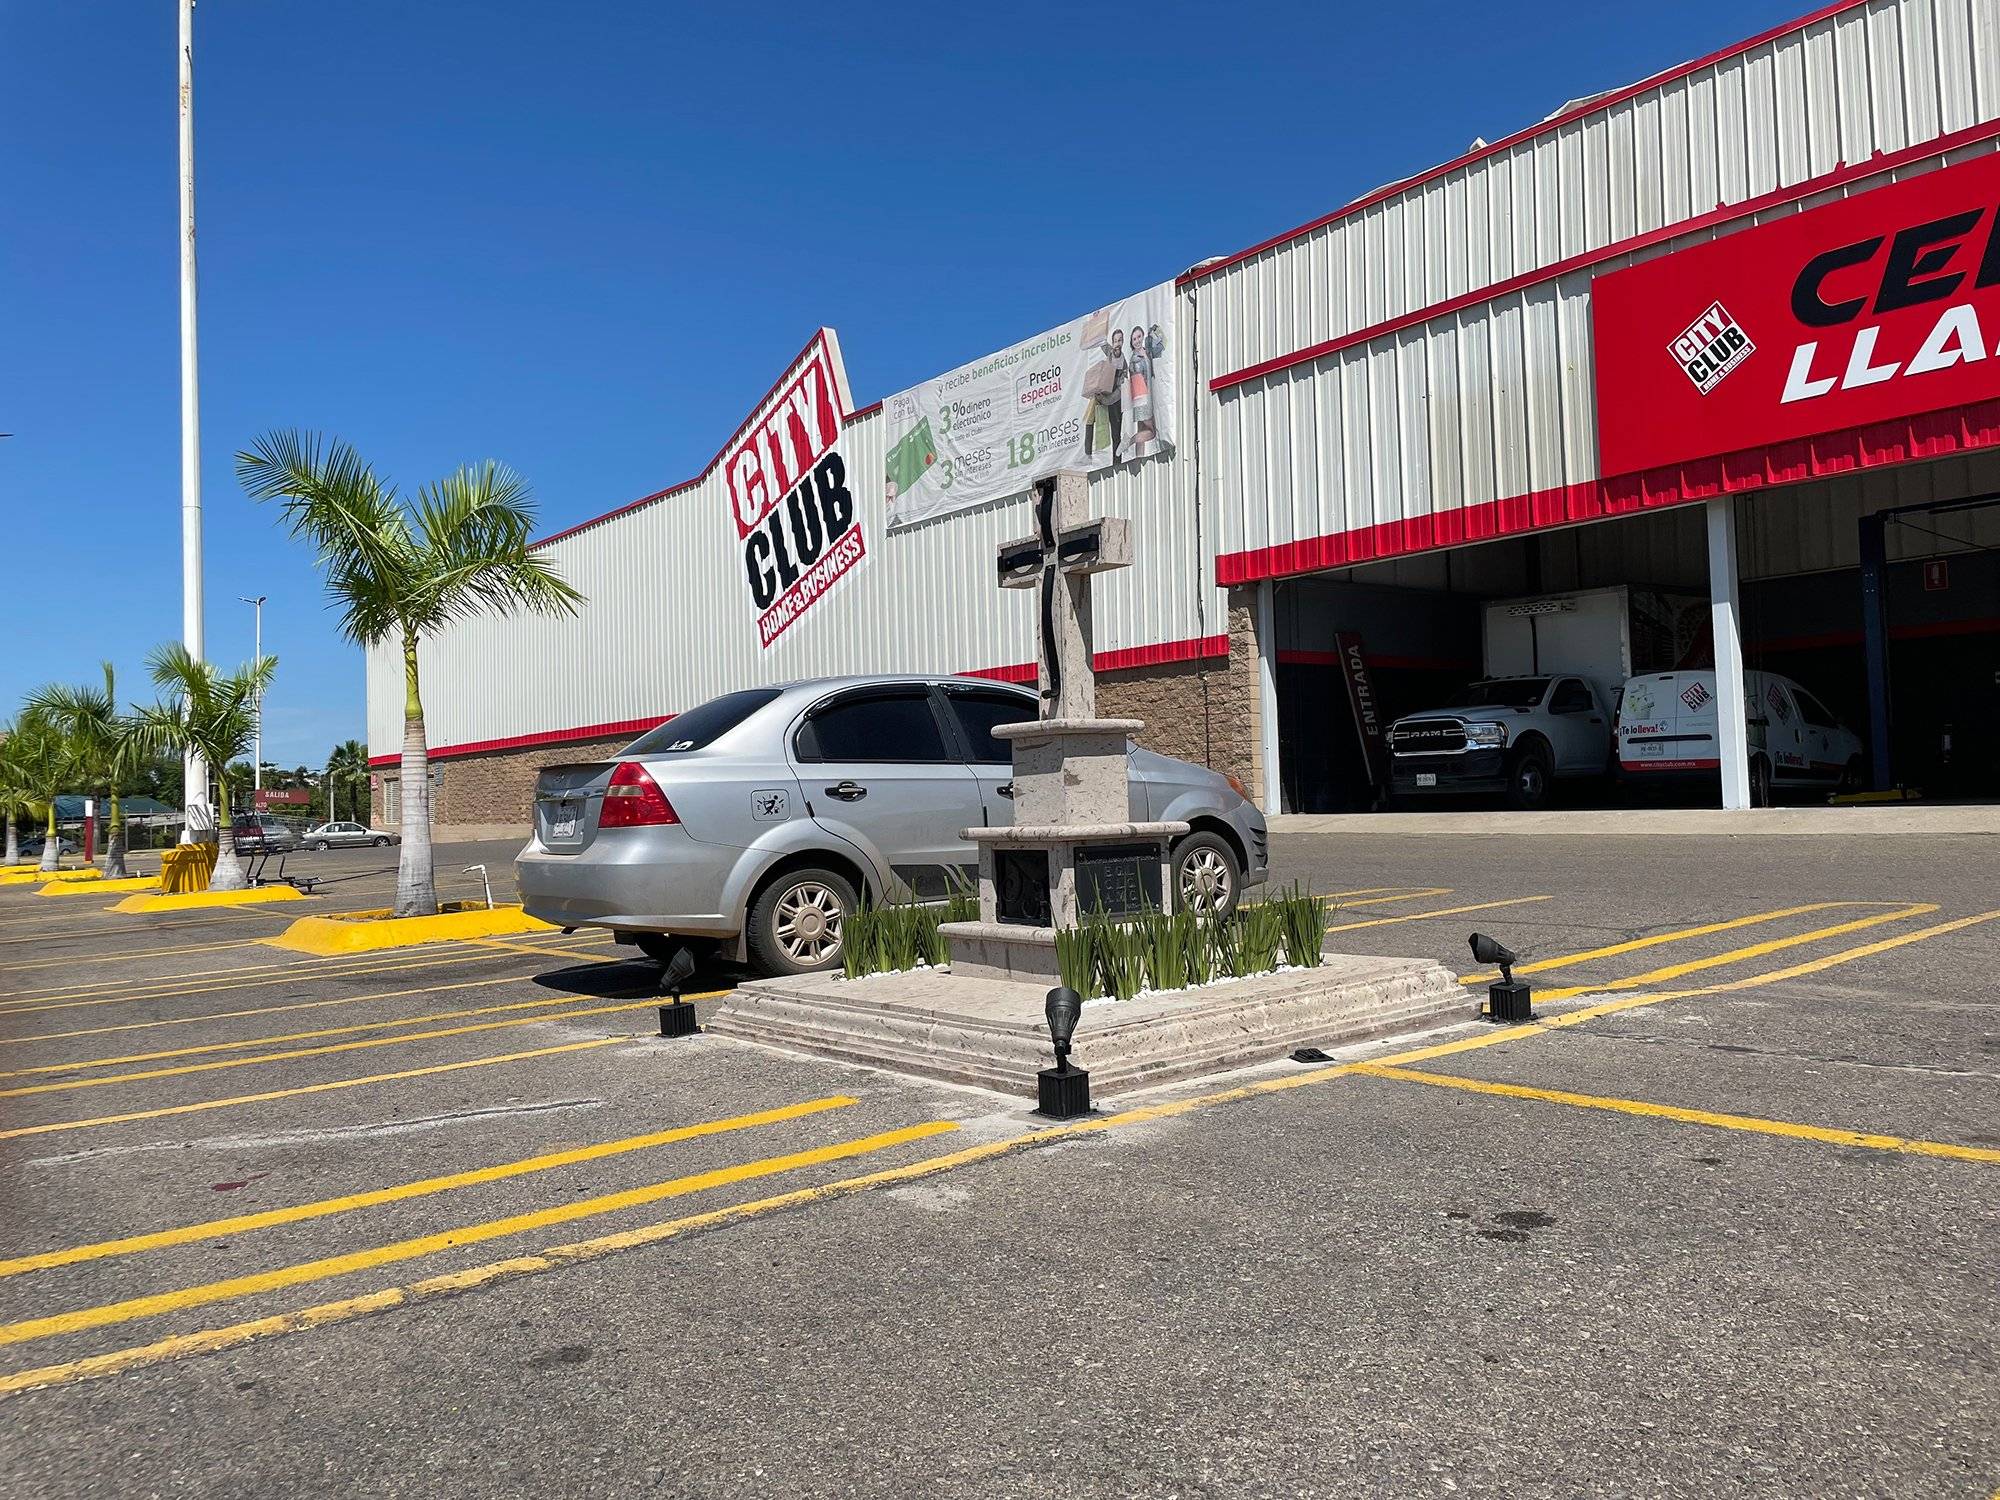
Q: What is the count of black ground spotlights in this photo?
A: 3